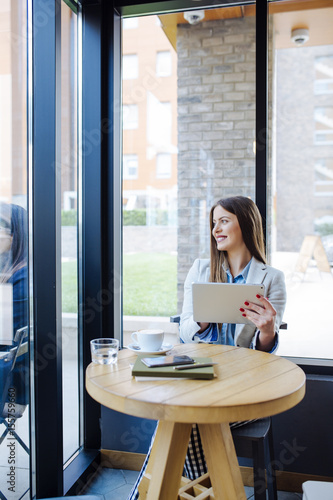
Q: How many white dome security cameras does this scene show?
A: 2